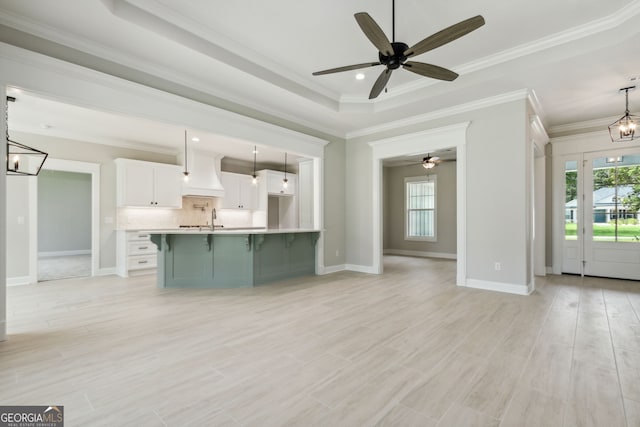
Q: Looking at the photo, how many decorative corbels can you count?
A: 7